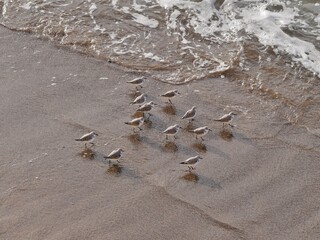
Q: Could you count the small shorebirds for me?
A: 12